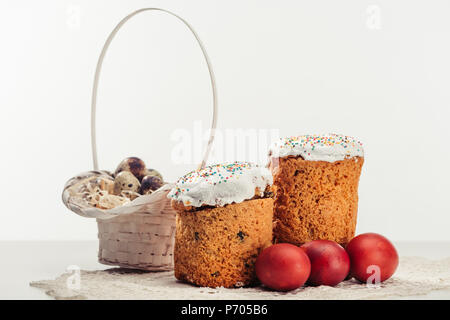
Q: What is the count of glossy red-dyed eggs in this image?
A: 3